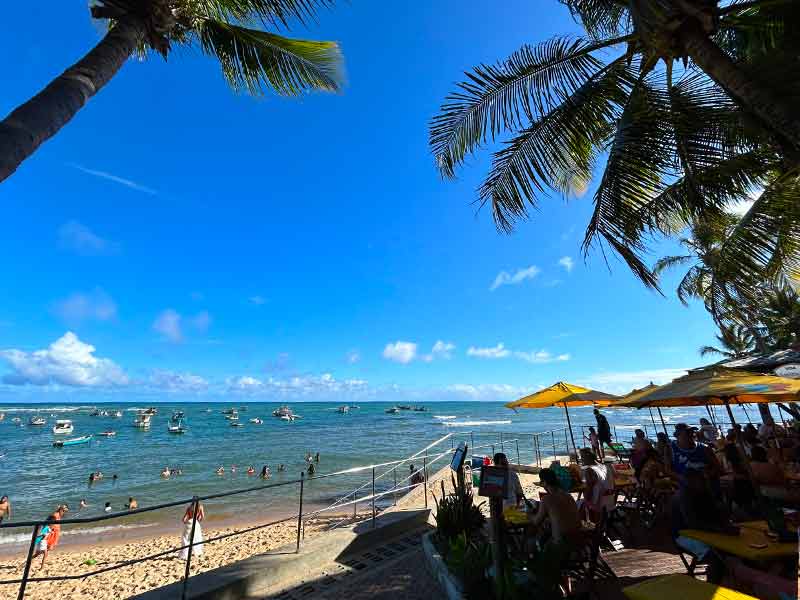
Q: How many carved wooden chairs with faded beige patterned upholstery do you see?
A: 0